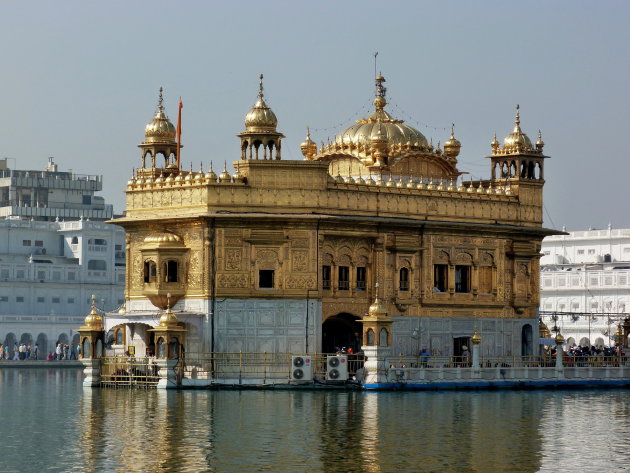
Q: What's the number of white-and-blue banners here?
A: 0